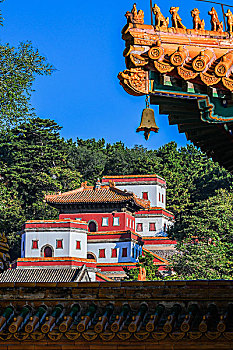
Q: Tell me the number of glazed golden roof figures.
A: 6